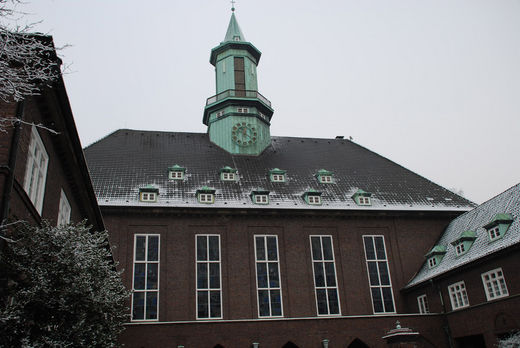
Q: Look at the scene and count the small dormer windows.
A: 12